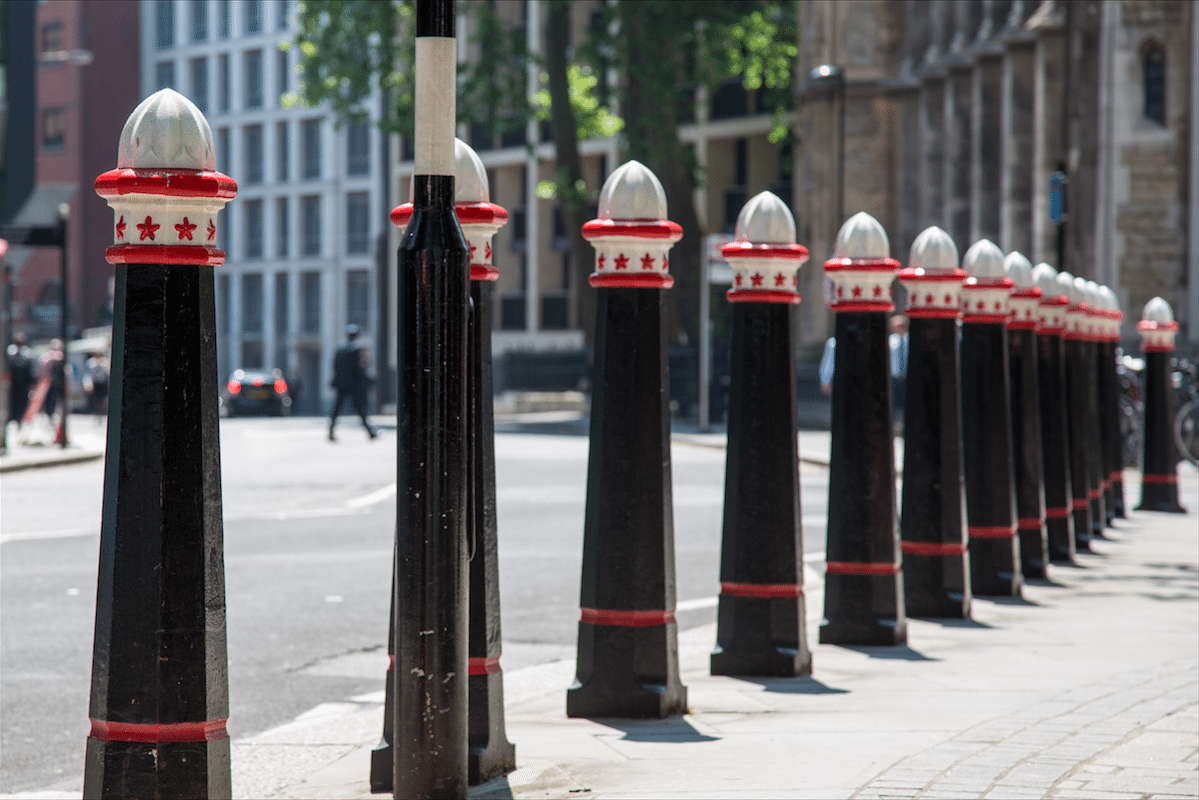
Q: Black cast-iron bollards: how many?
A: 14